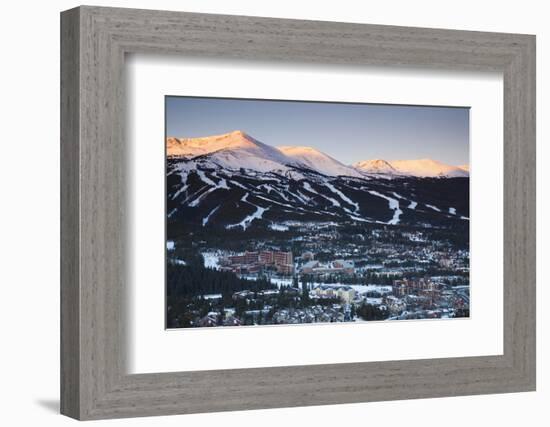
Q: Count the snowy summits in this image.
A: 4